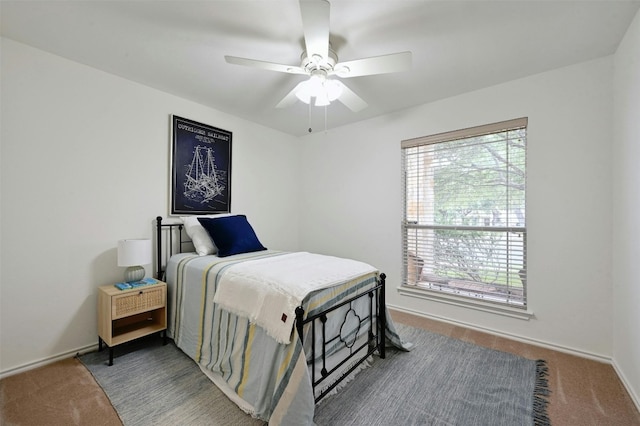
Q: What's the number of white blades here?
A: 5